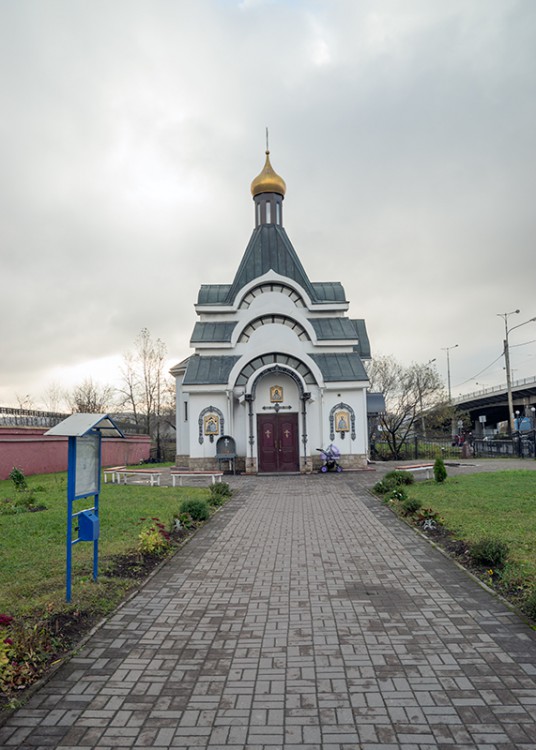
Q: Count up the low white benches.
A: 4